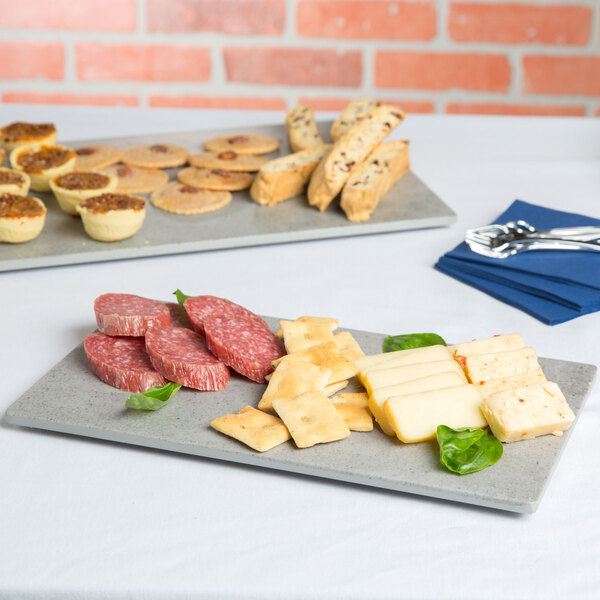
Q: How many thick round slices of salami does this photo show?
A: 5